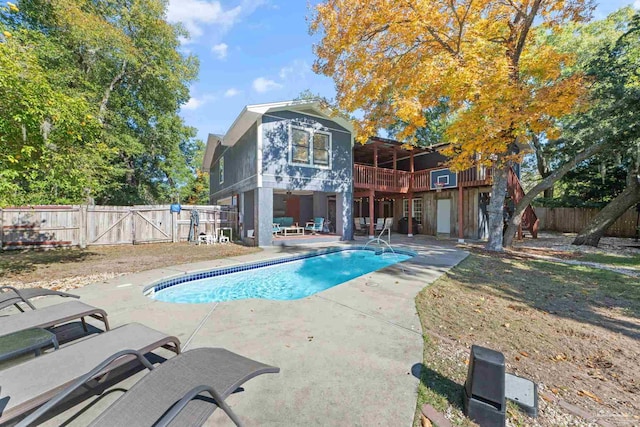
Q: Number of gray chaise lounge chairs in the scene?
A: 4